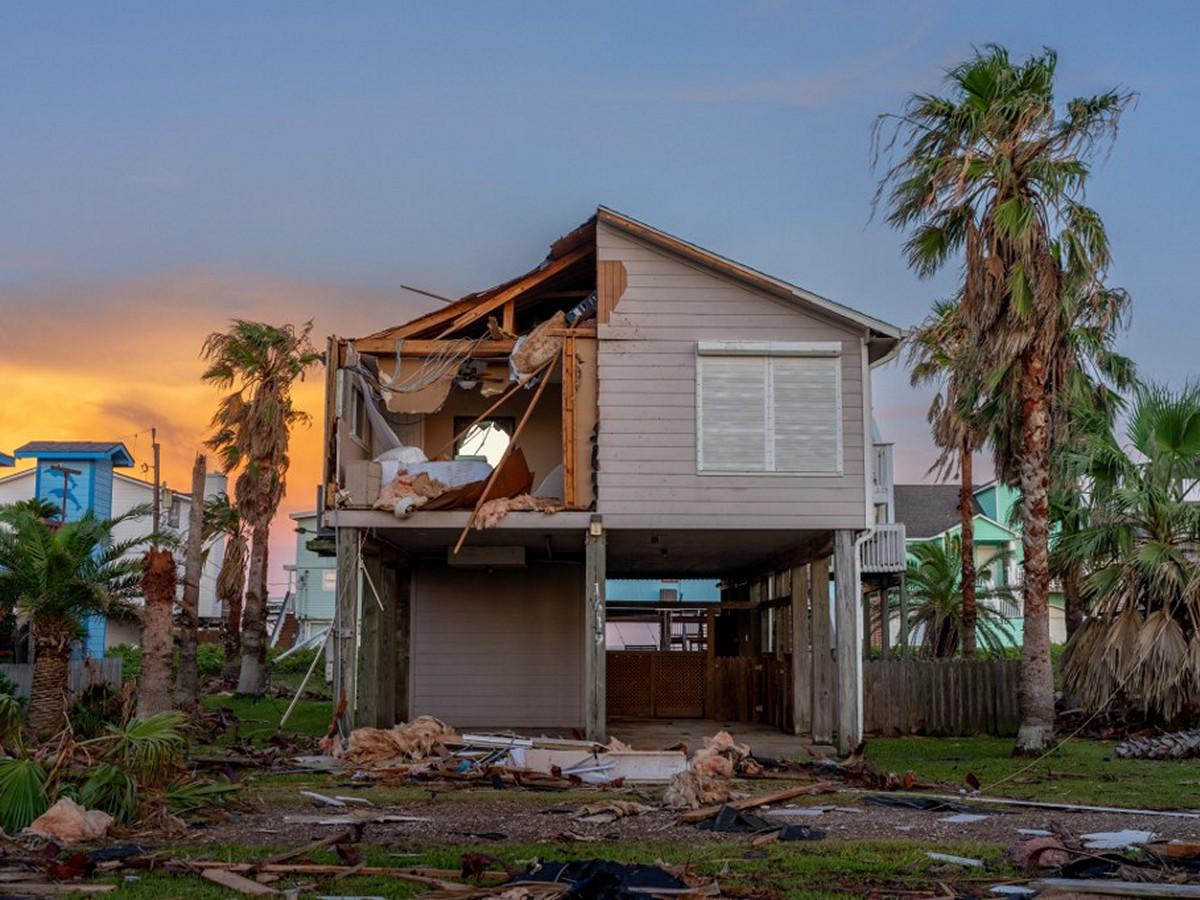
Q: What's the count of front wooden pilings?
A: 3